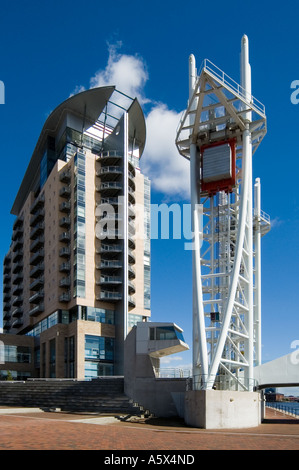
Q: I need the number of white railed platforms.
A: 2